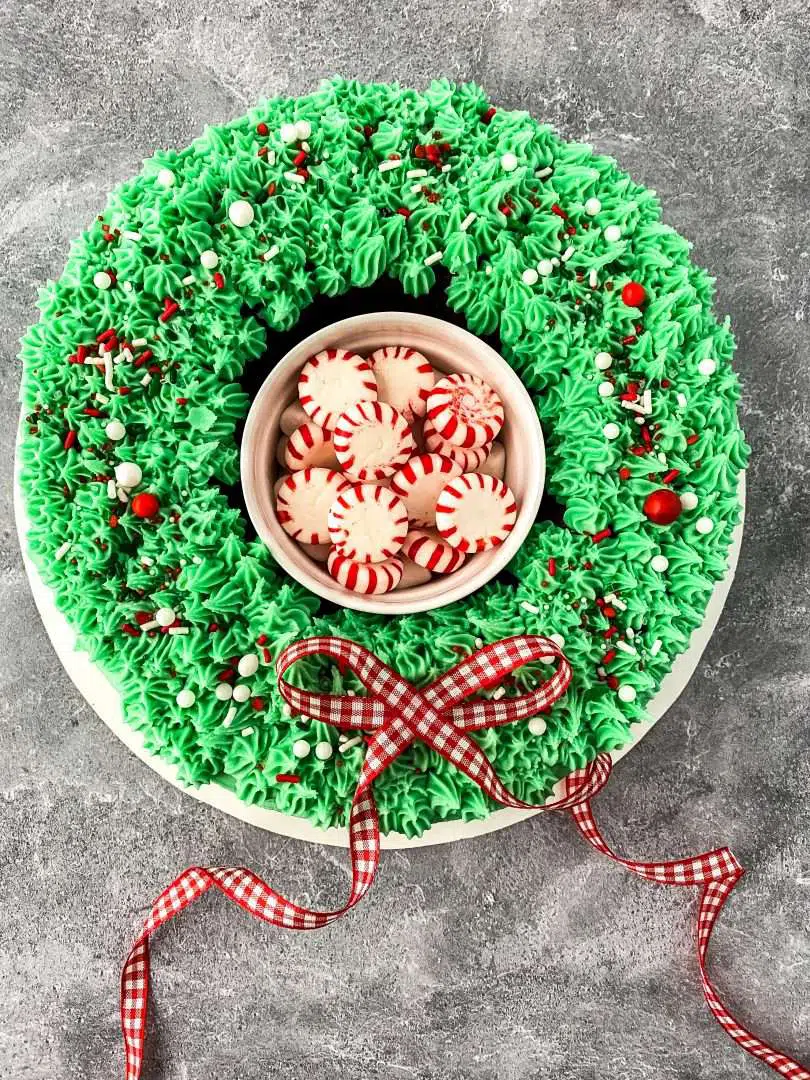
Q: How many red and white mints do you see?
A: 12